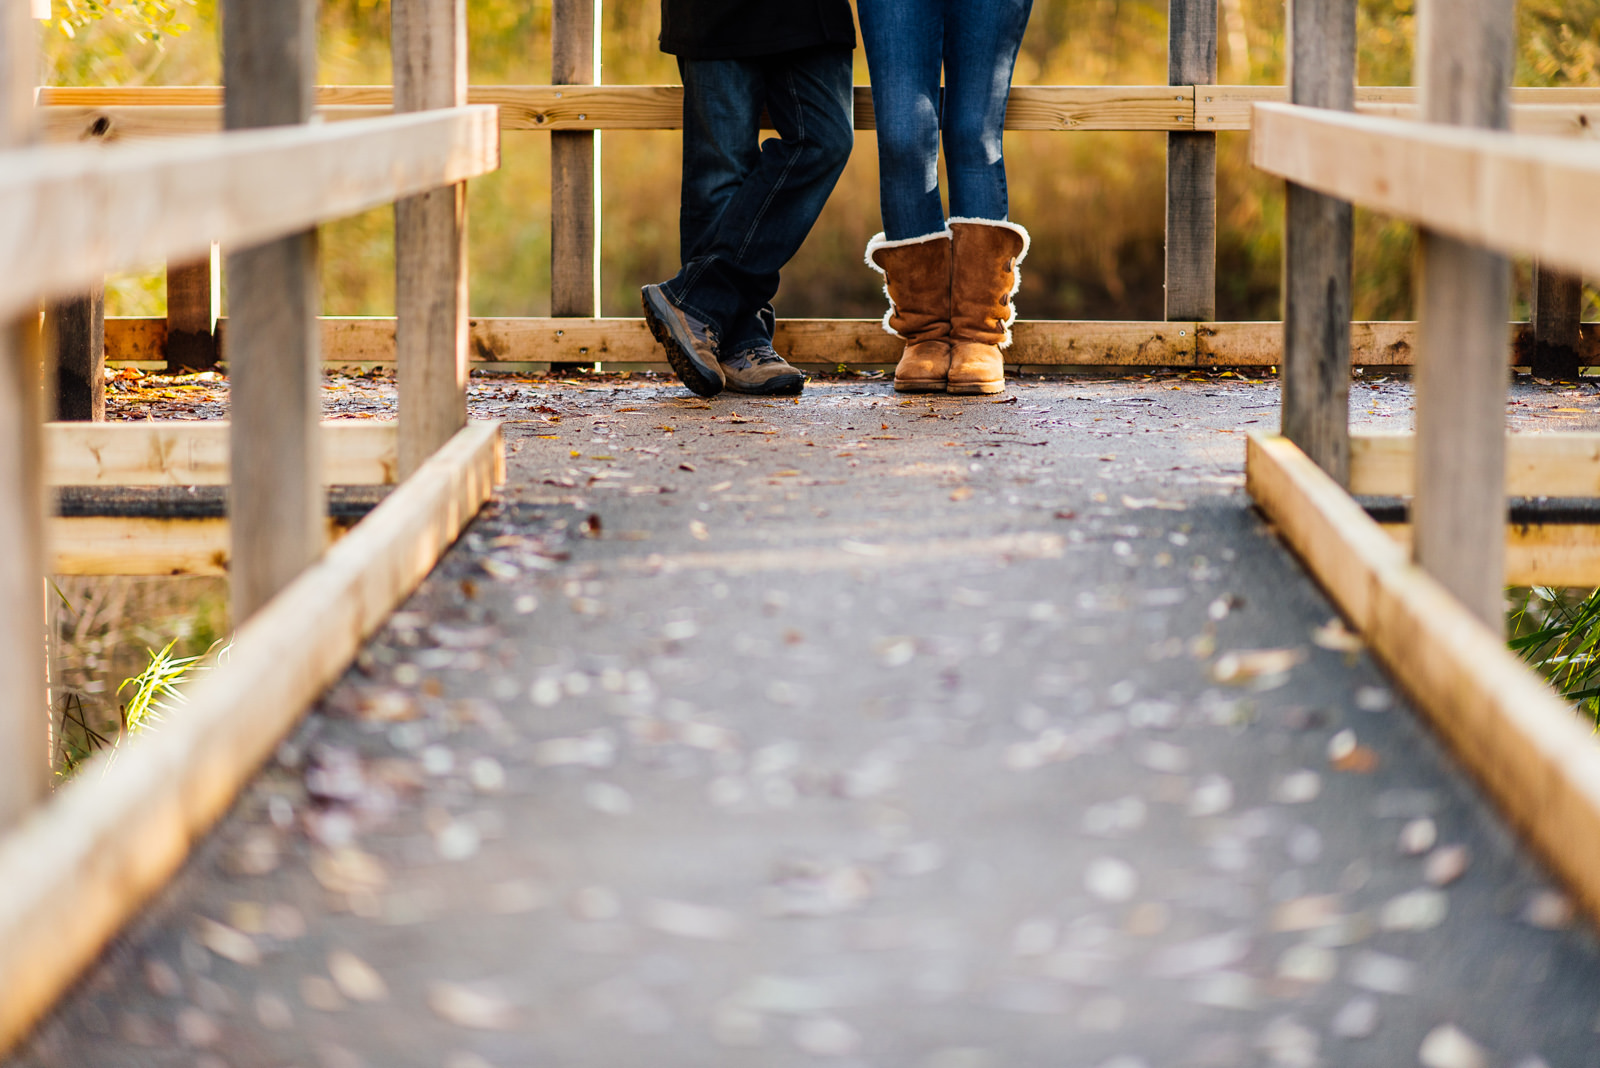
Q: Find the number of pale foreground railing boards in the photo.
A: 4